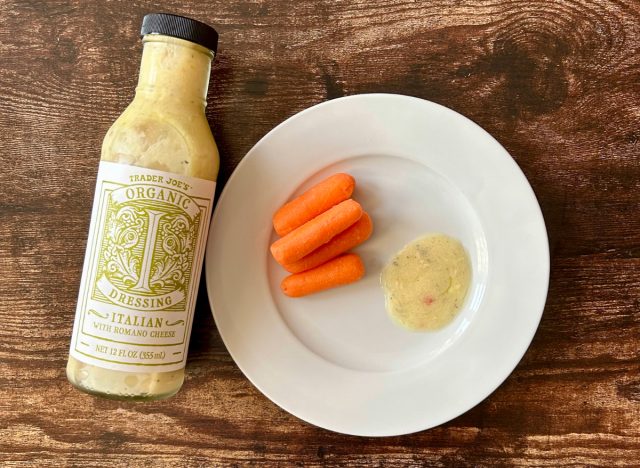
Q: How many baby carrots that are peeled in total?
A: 4